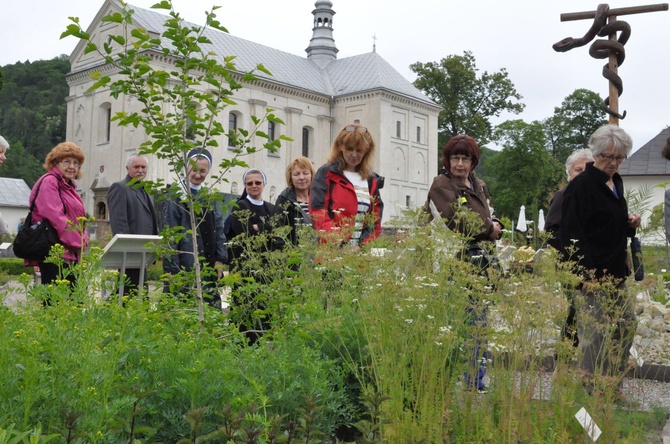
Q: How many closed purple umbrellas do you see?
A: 0